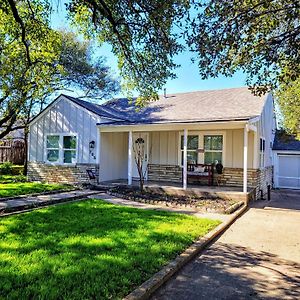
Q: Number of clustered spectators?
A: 0